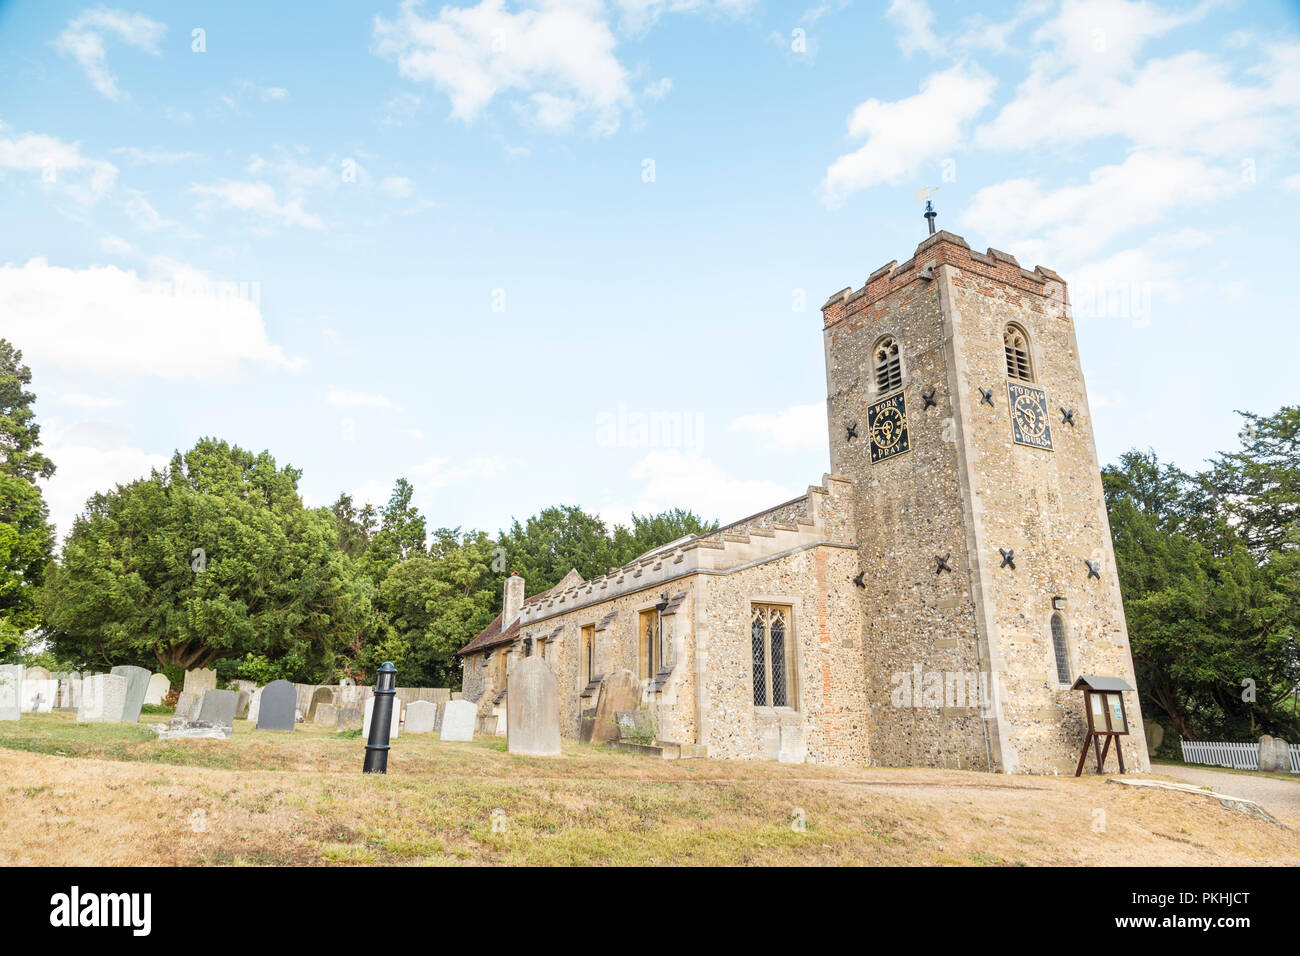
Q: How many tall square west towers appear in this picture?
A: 1